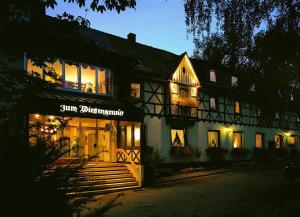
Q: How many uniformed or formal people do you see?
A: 0